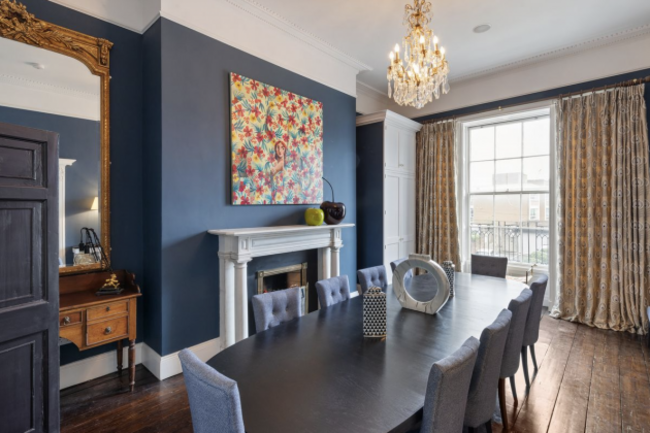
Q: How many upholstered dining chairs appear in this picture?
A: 10